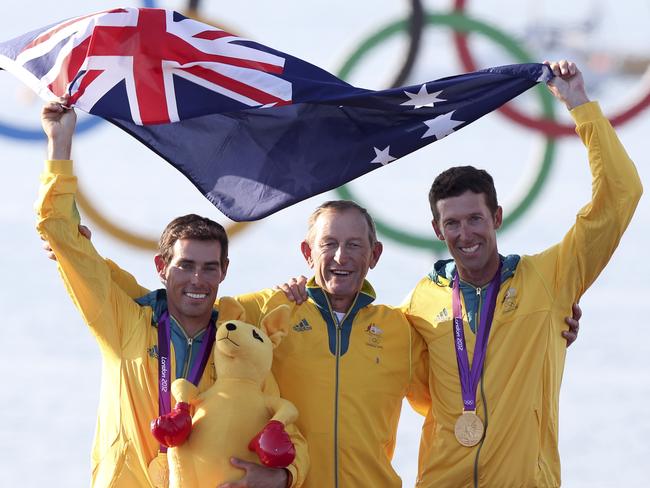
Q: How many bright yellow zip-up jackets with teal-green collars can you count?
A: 3